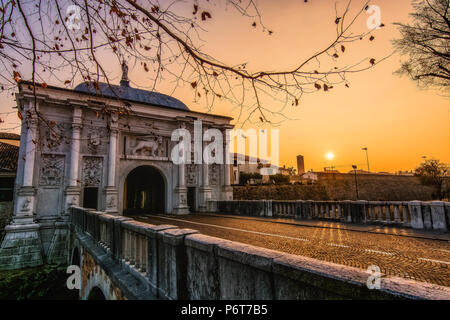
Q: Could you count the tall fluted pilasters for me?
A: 6